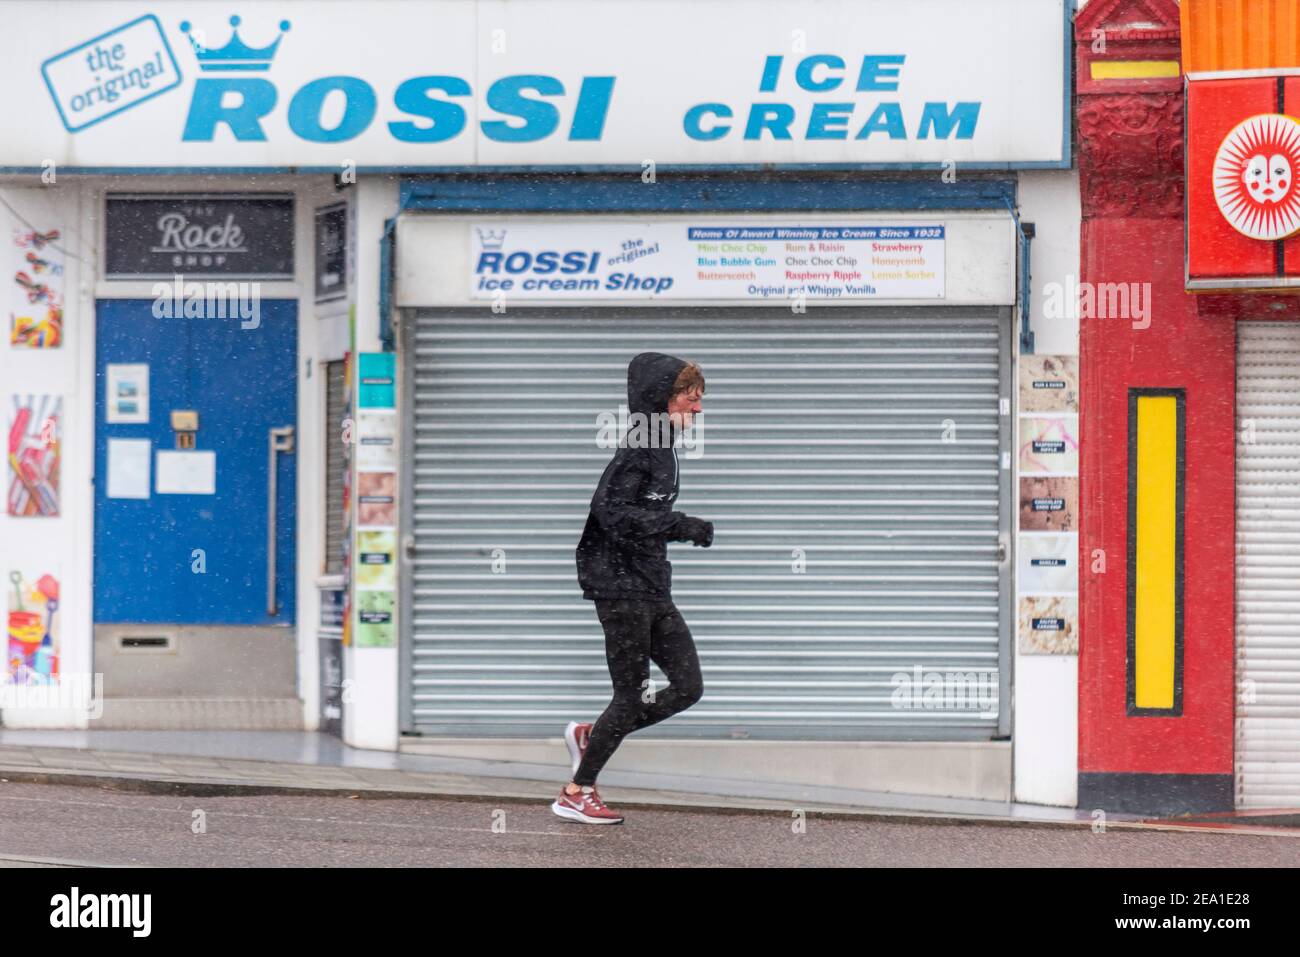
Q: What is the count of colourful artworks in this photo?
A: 3